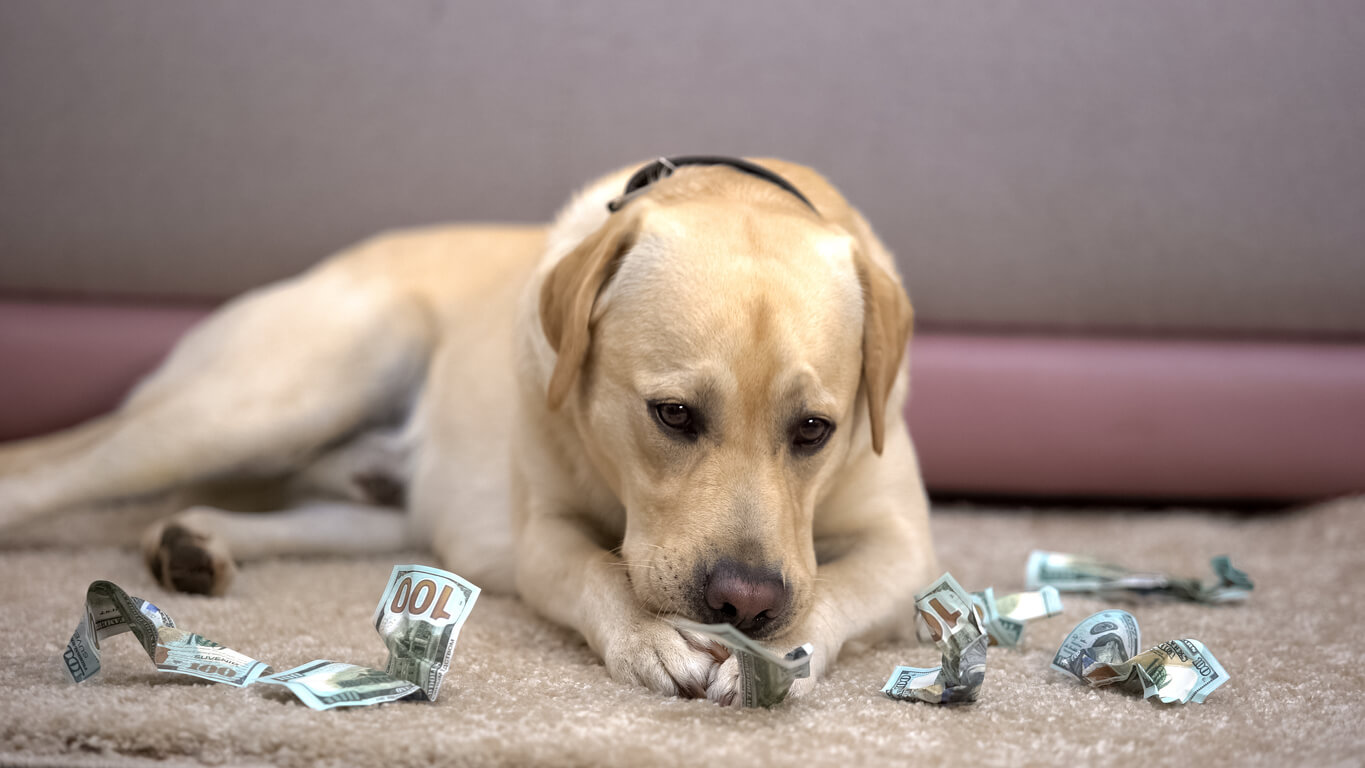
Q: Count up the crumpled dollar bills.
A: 7